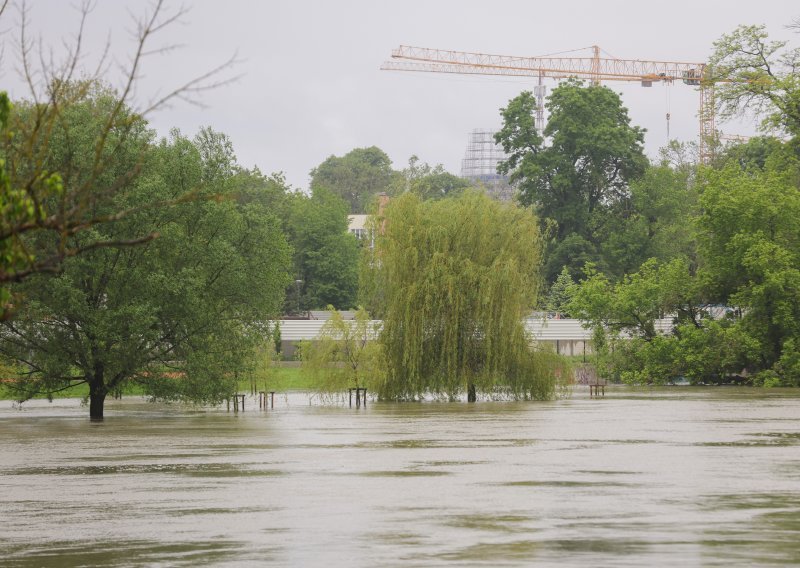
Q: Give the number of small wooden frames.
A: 4